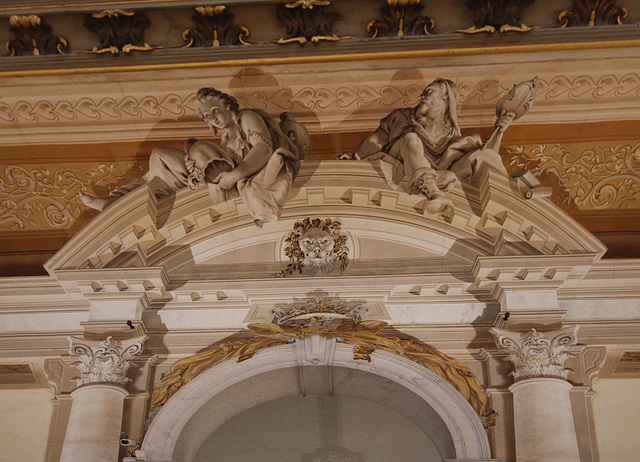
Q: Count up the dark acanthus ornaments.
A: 7